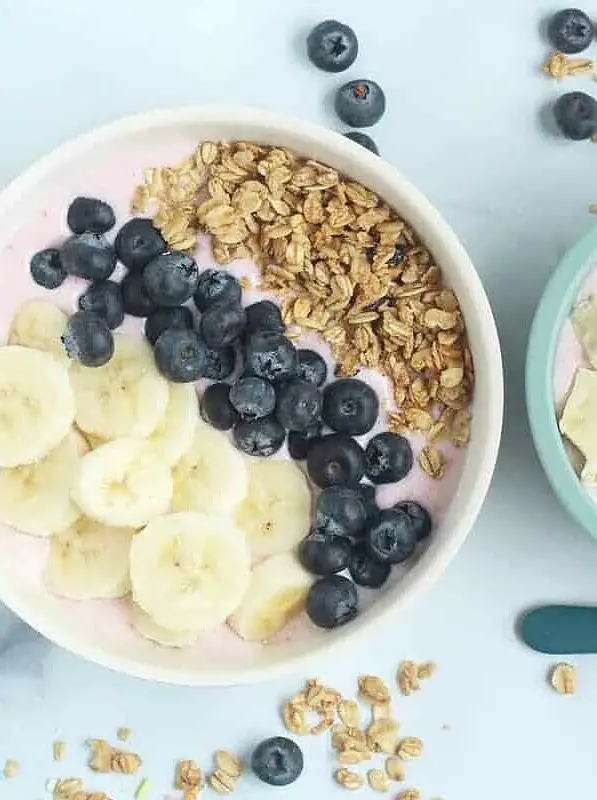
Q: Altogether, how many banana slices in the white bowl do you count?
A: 12